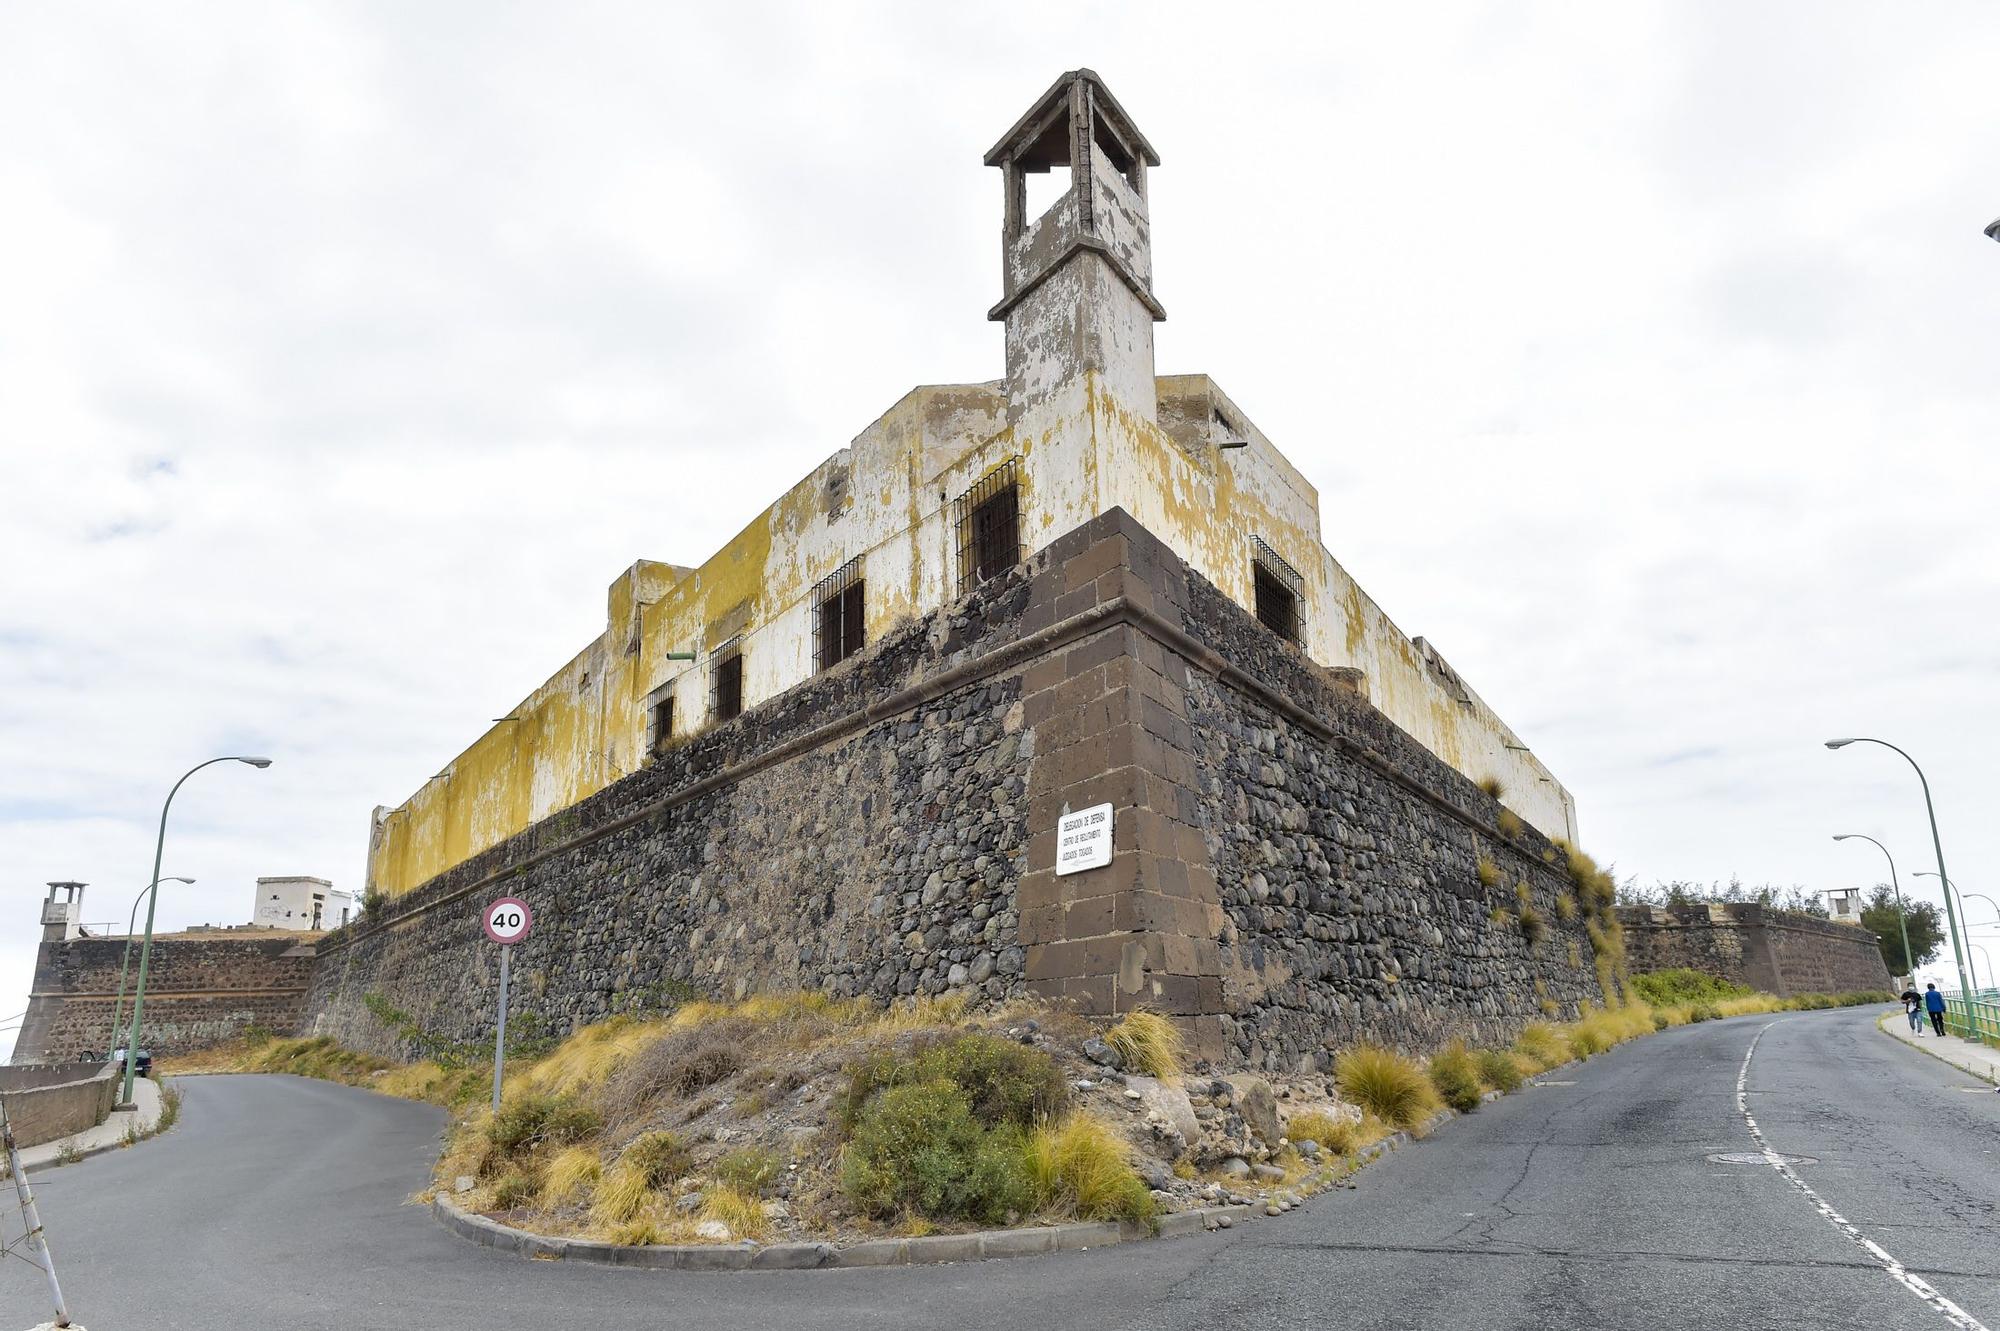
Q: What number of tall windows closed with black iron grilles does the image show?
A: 5